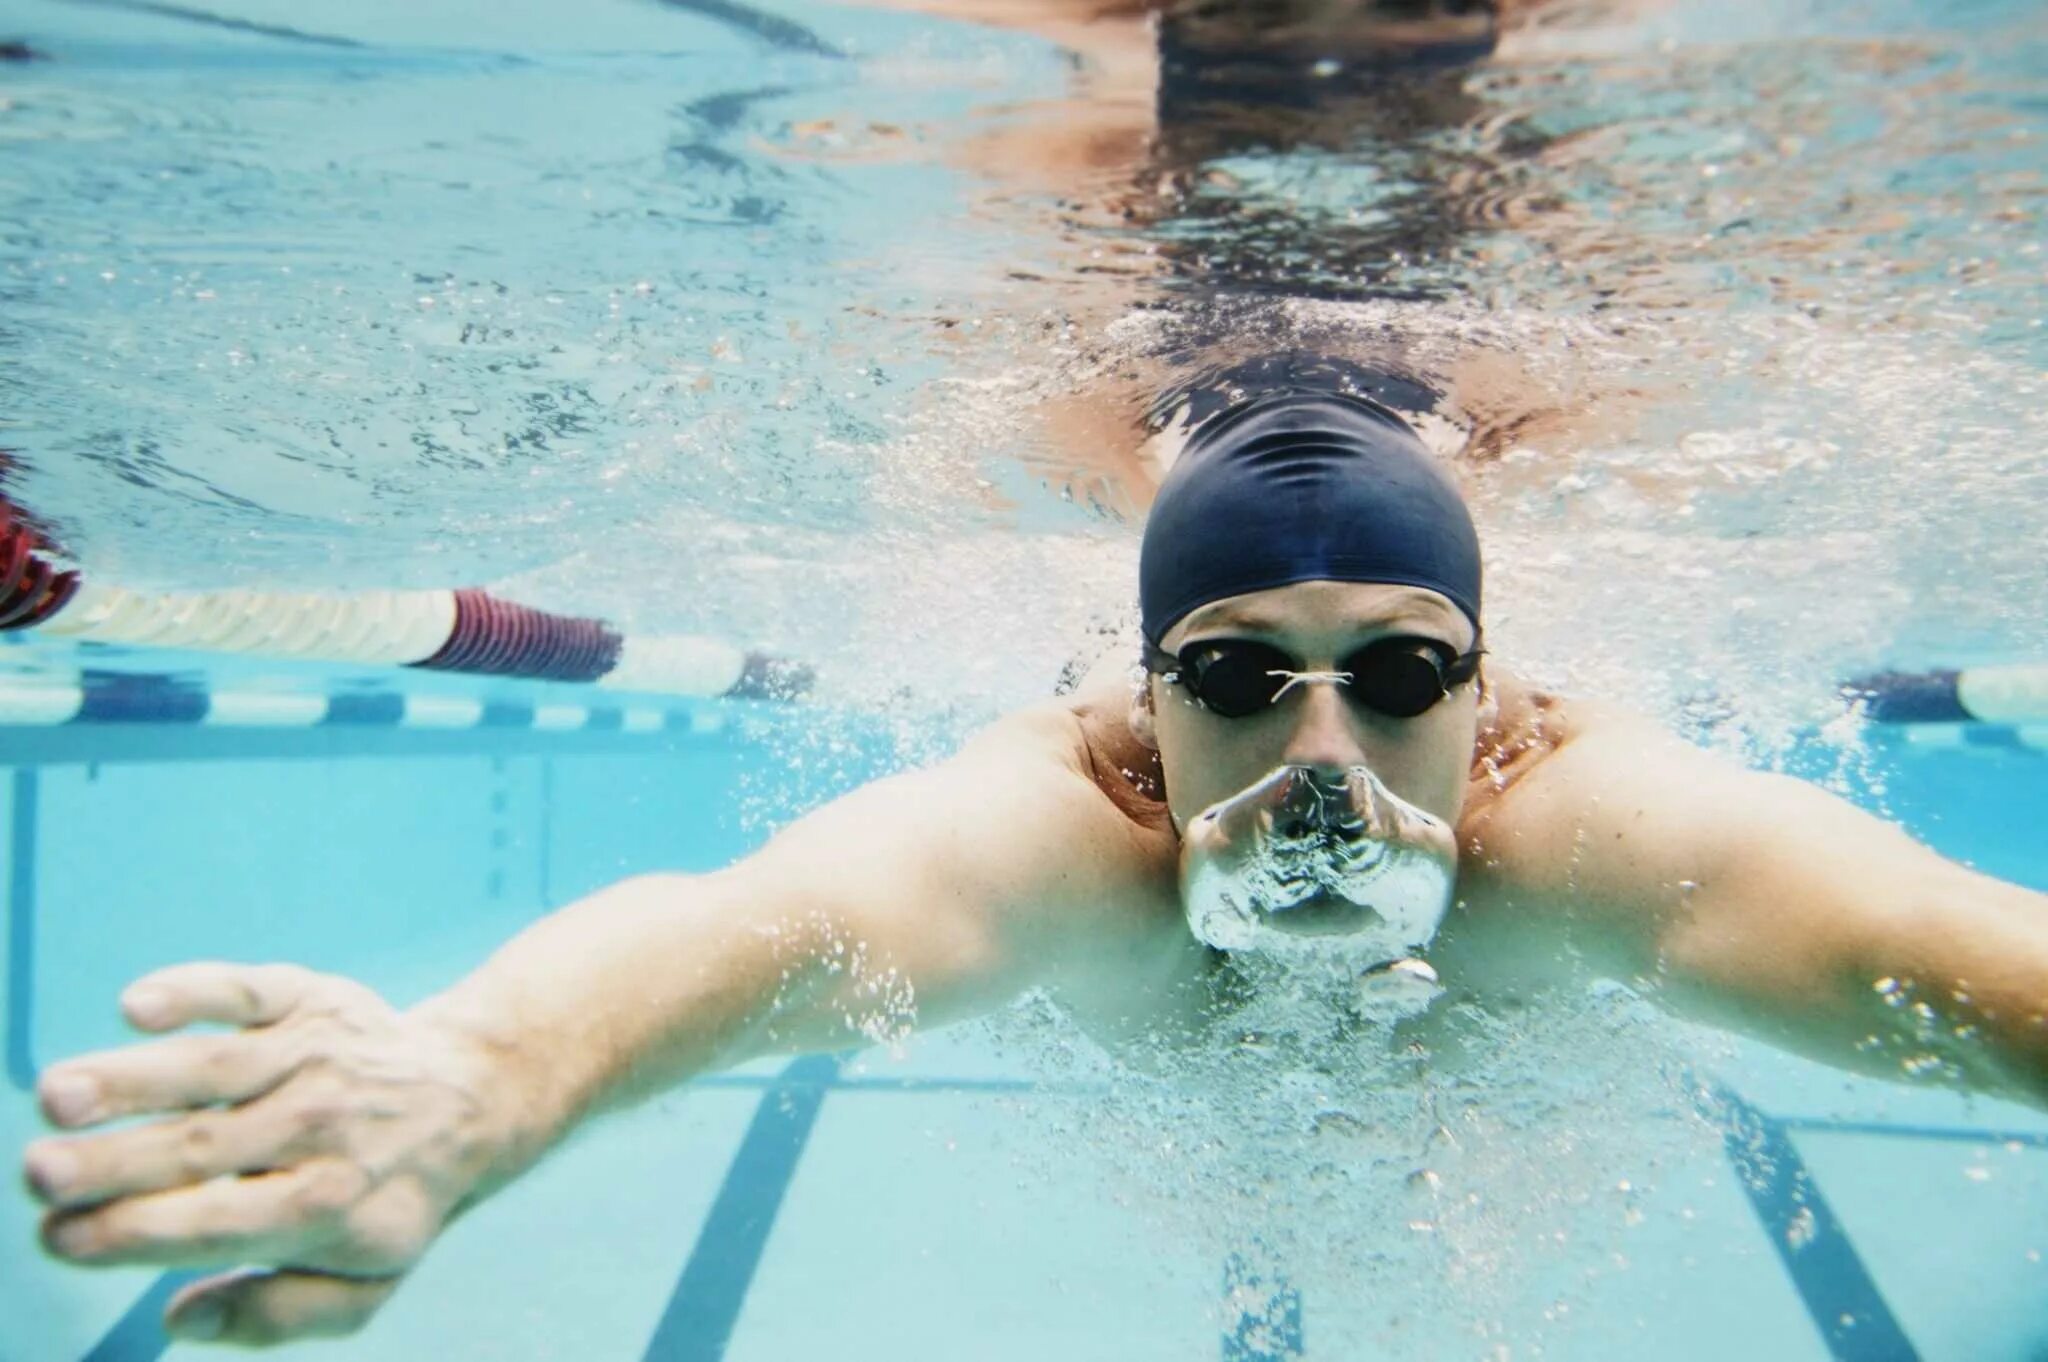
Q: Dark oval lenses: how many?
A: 2